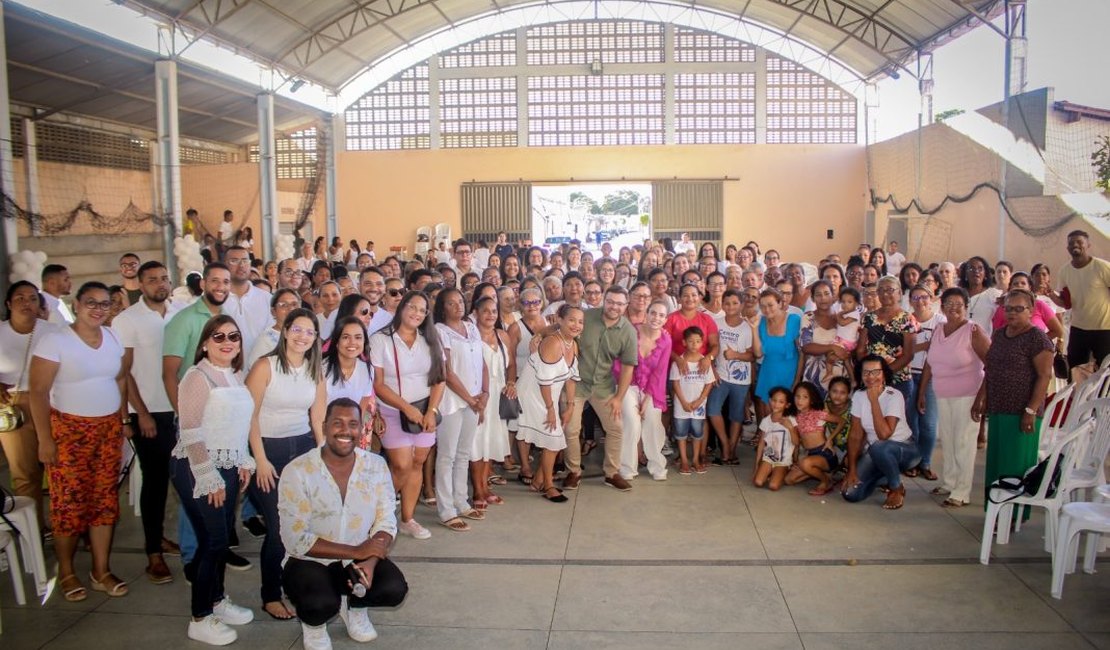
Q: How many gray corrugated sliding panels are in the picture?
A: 2